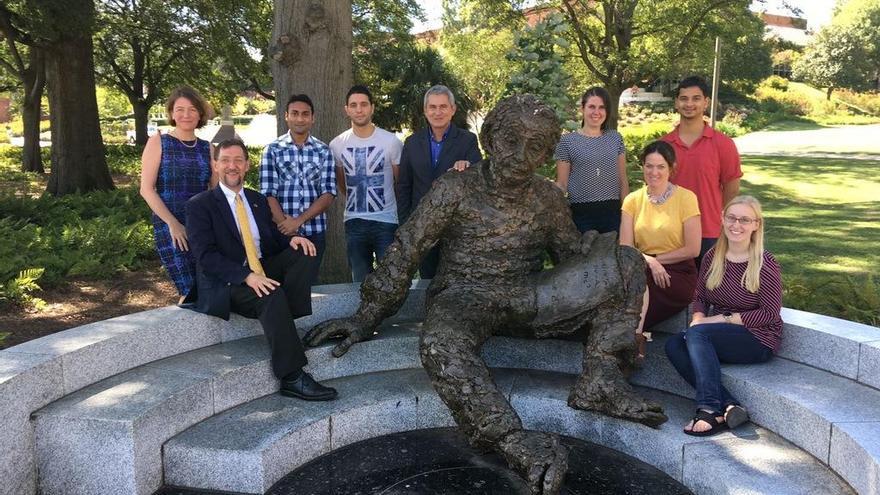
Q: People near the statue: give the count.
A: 9